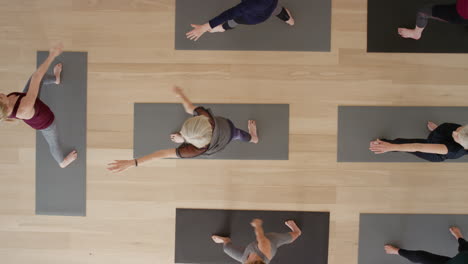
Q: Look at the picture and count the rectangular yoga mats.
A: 7